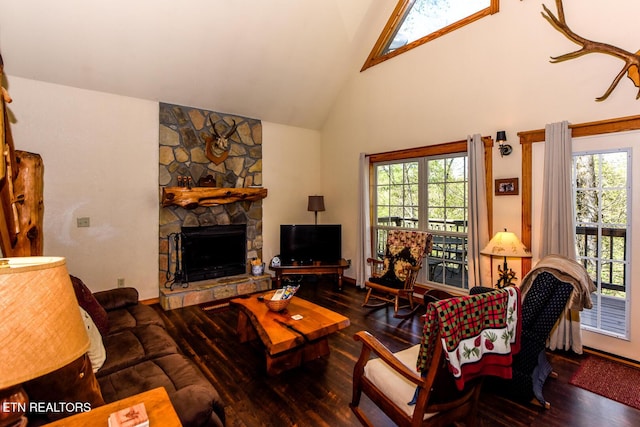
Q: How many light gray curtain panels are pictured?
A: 3